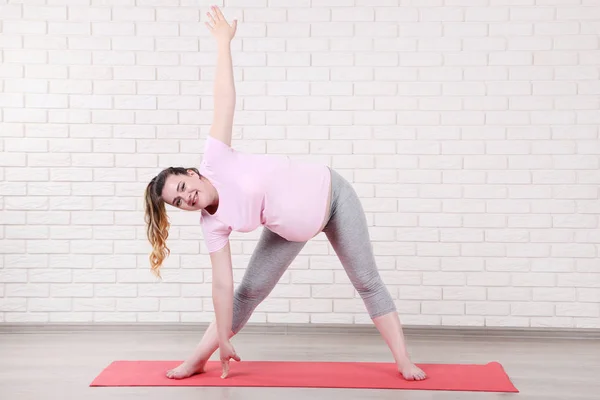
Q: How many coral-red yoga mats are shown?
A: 1